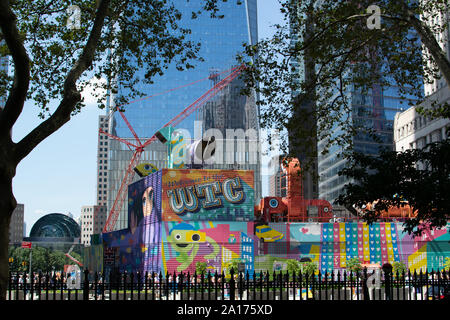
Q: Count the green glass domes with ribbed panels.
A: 1